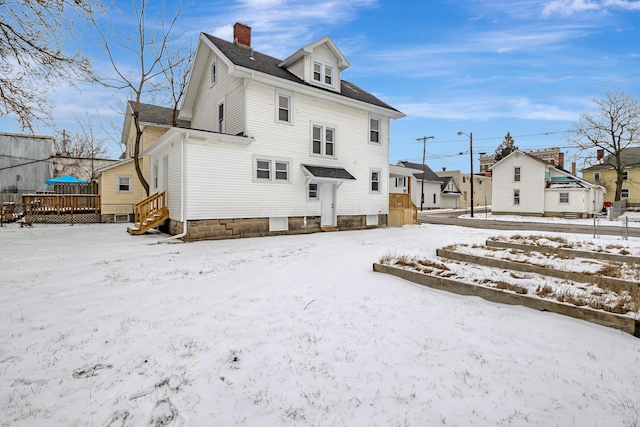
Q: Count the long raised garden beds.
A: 3